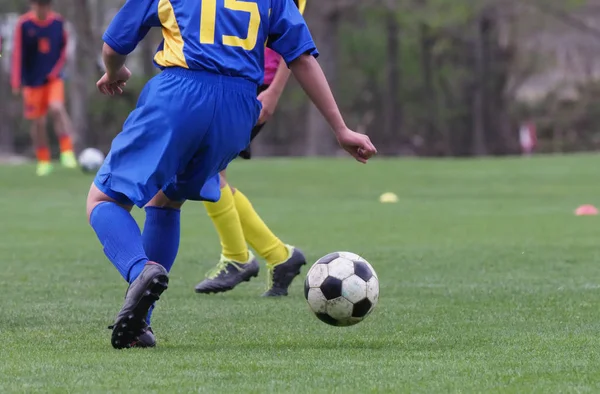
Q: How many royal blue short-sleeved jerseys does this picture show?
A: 1